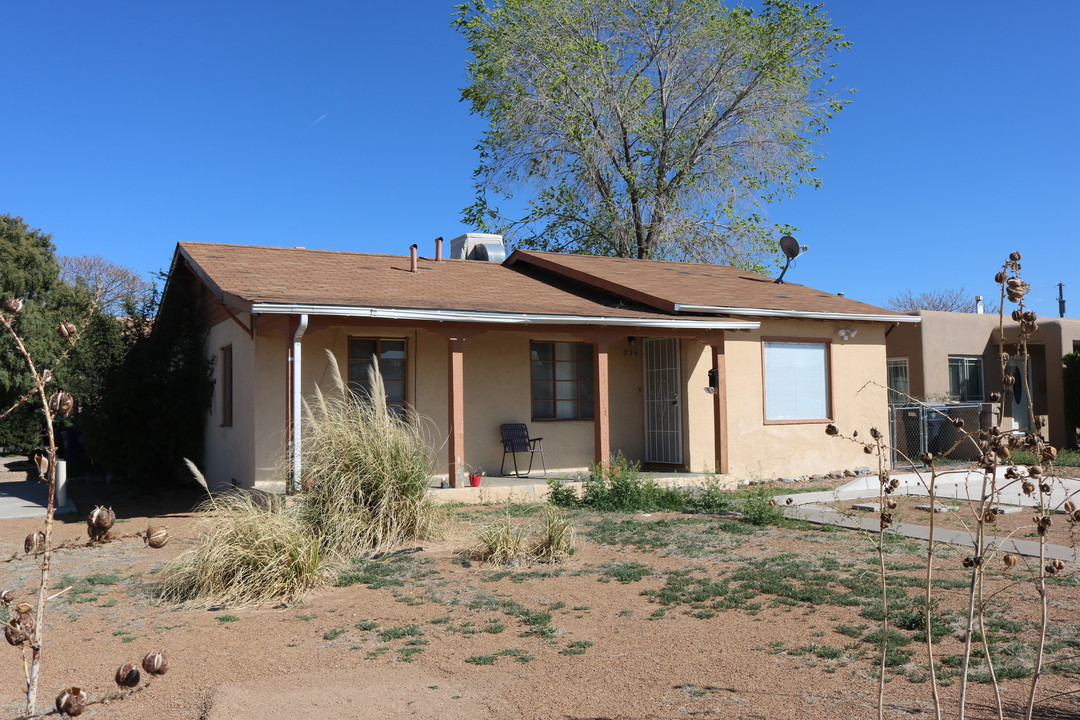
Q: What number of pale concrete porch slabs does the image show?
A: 1